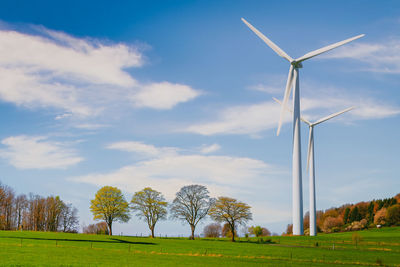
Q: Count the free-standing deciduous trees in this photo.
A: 4